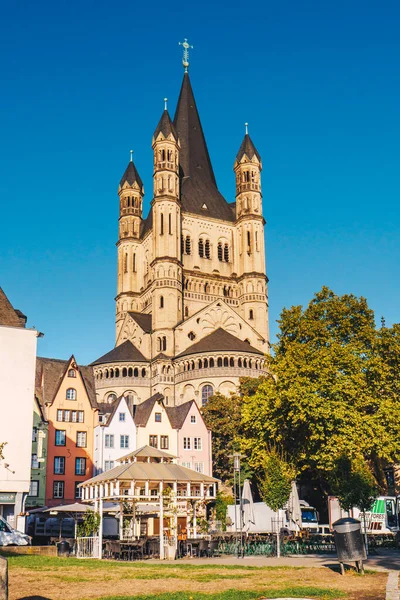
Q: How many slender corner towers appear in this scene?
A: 3